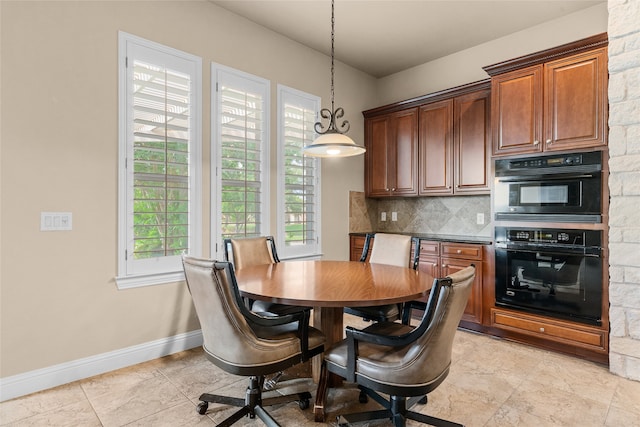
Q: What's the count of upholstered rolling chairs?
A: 4